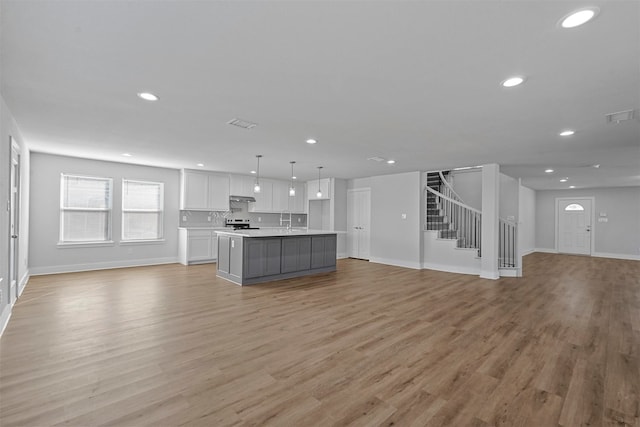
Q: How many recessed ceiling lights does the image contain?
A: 13